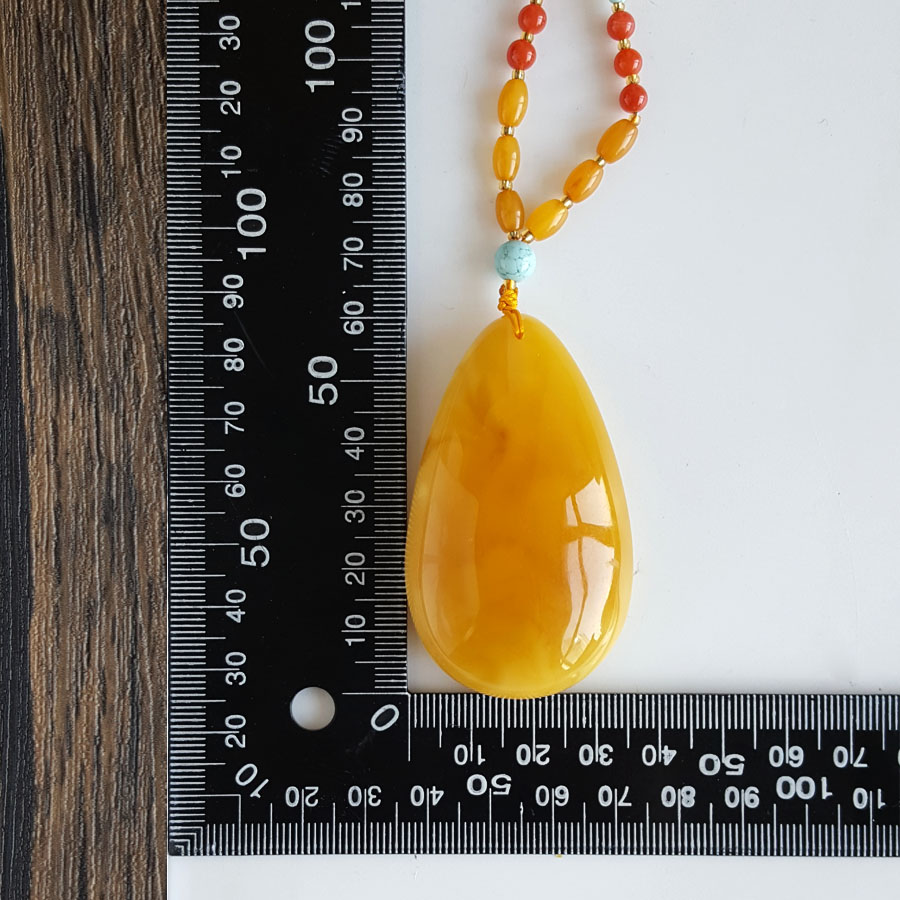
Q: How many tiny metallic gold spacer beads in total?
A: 14